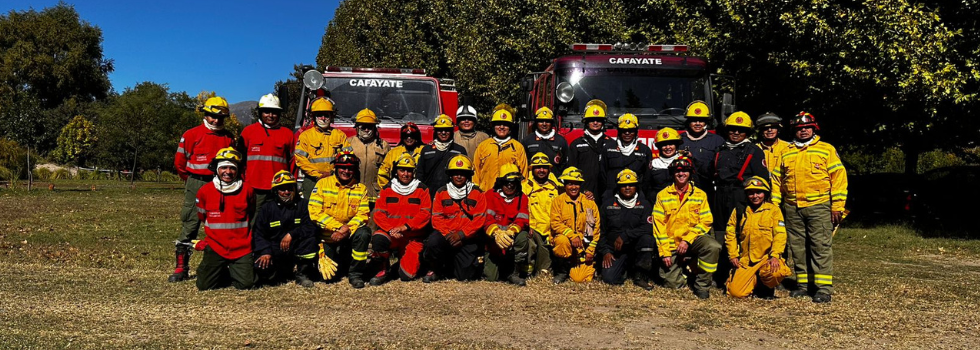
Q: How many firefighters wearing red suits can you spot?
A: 6